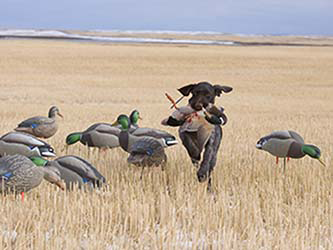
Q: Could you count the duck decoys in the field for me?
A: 9